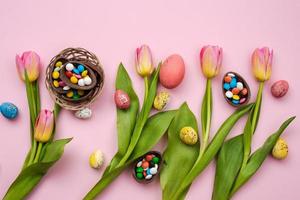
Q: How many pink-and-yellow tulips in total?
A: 5